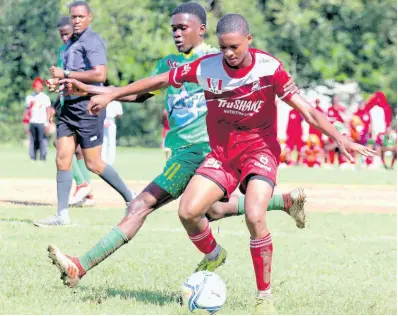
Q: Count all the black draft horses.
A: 0